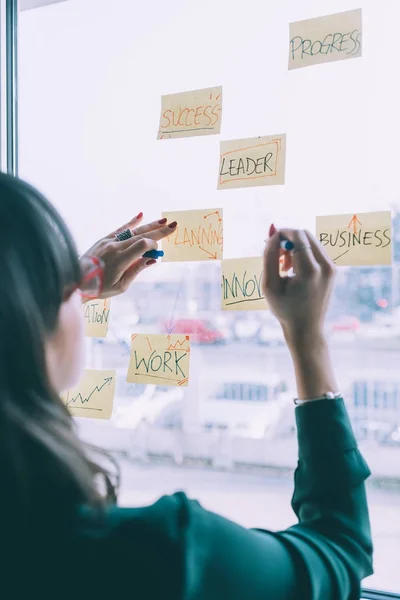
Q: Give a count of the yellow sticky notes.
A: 9